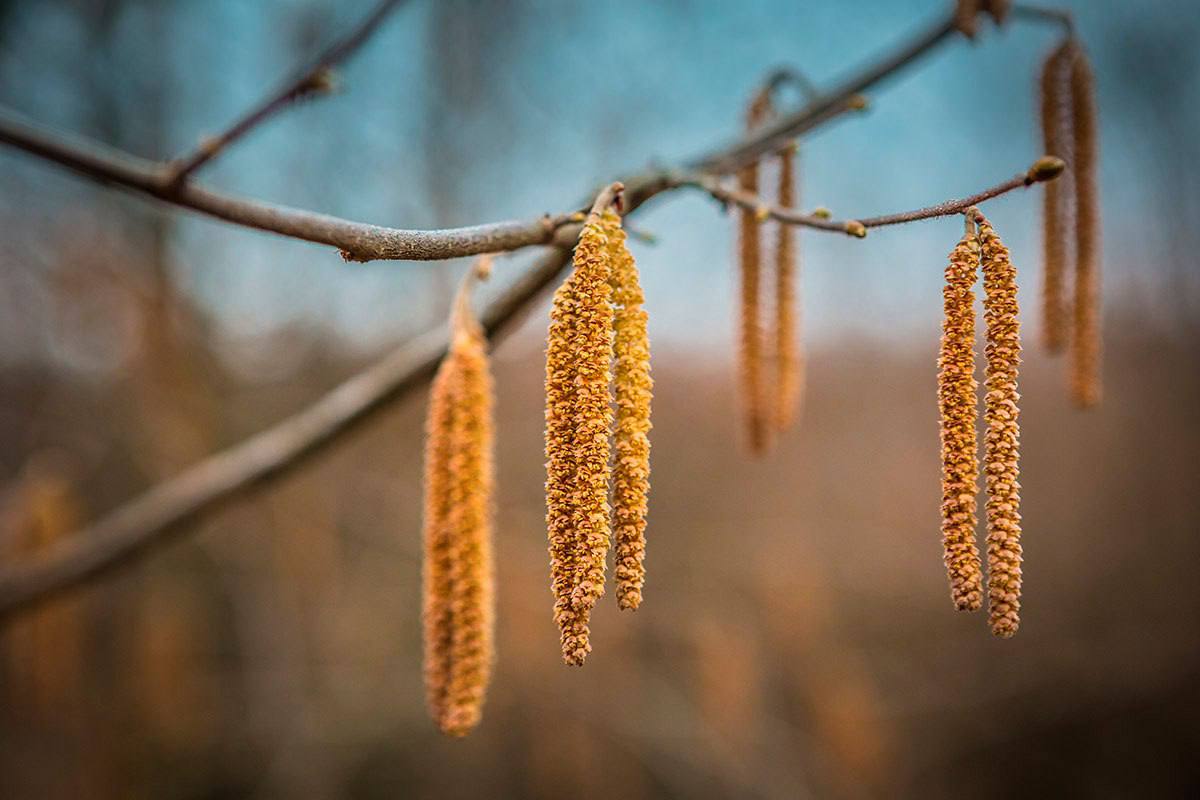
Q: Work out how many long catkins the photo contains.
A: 11